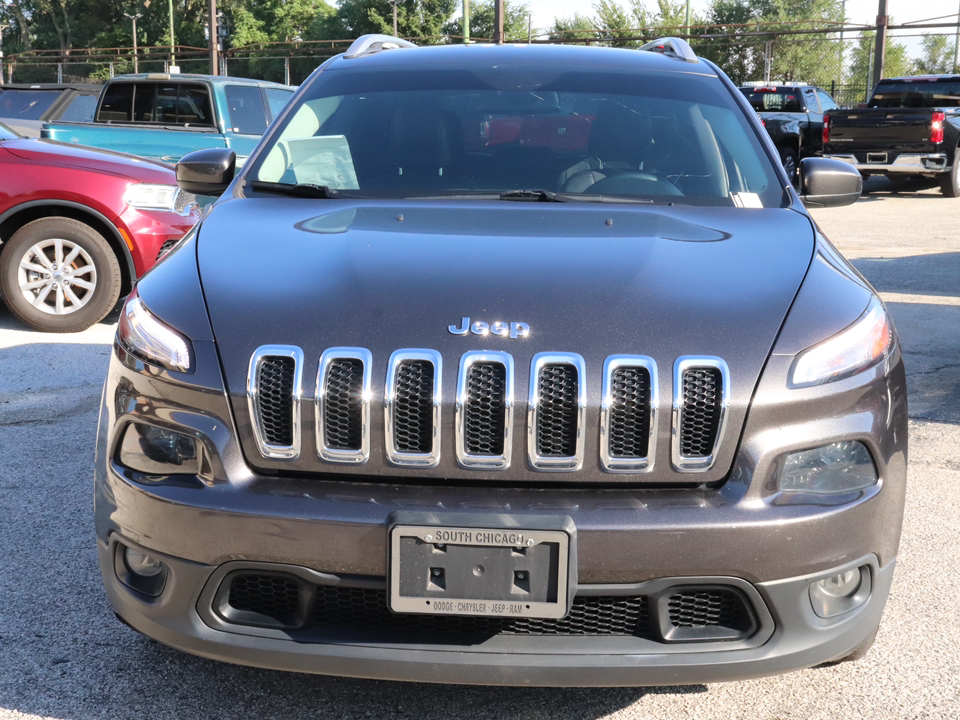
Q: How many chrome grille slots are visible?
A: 7